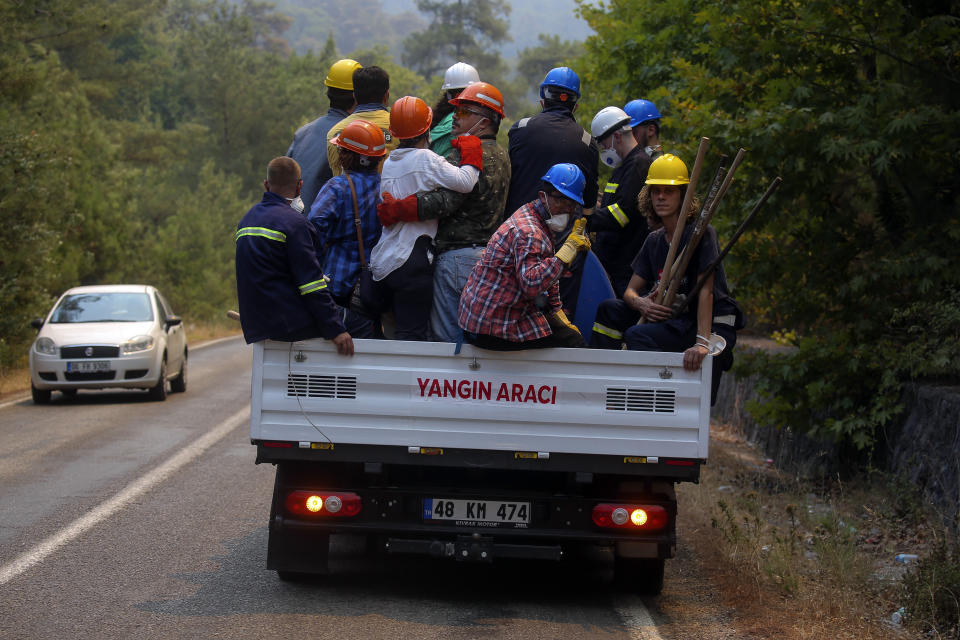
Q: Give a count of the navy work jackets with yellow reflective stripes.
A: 2